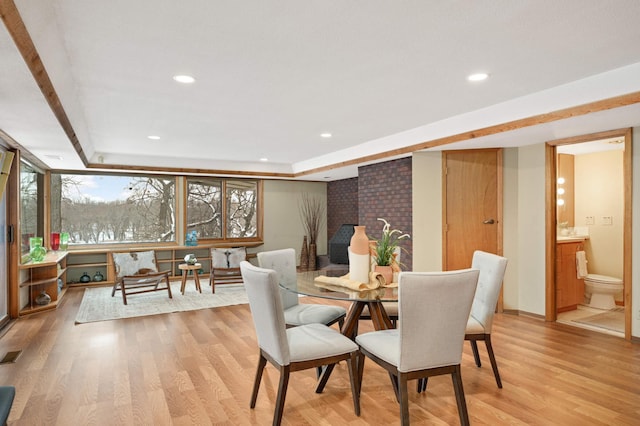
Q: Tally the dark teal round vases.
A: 2